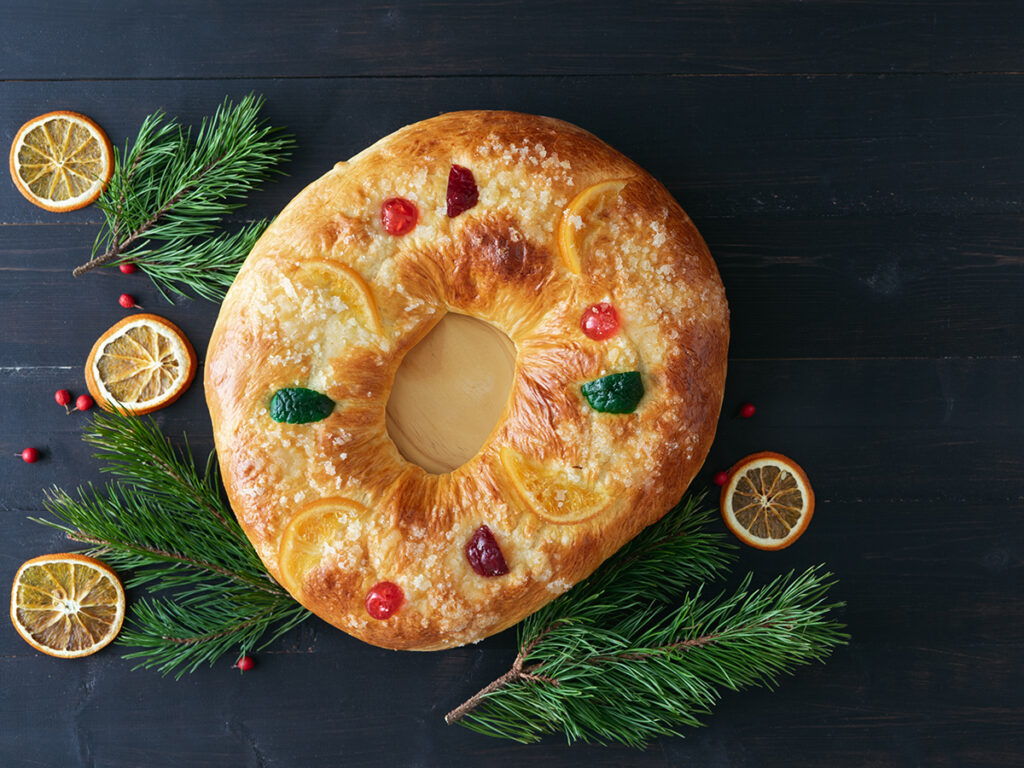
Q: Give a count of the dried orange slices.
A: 4